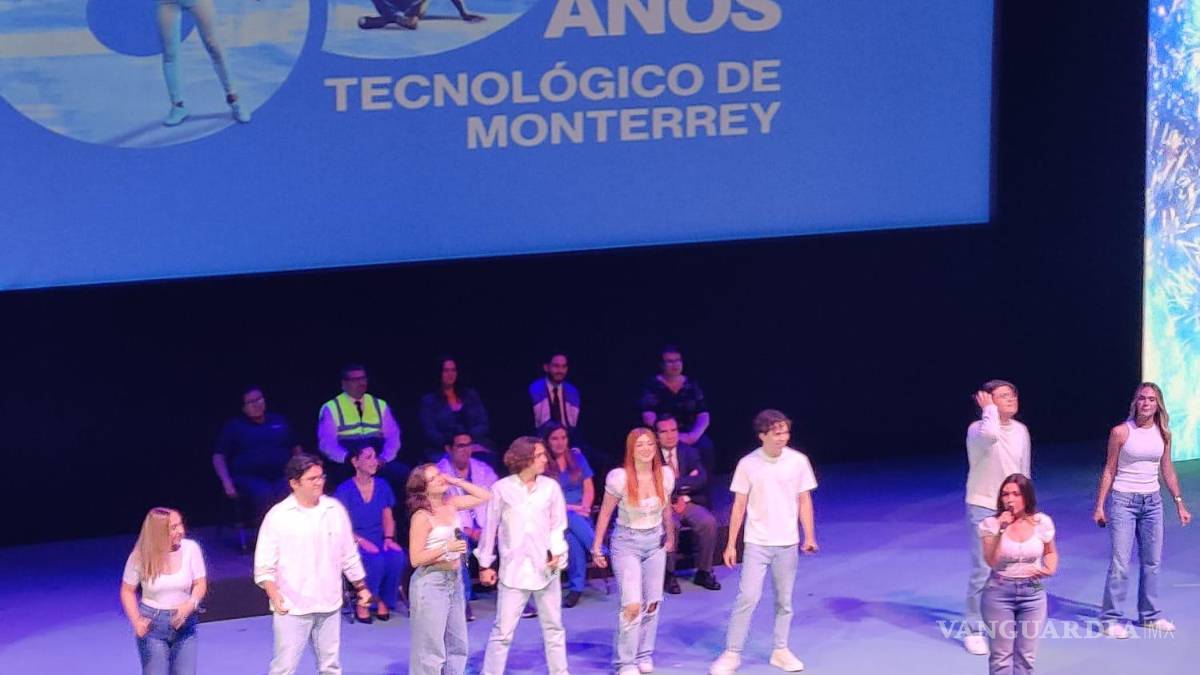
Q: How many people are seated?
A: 9